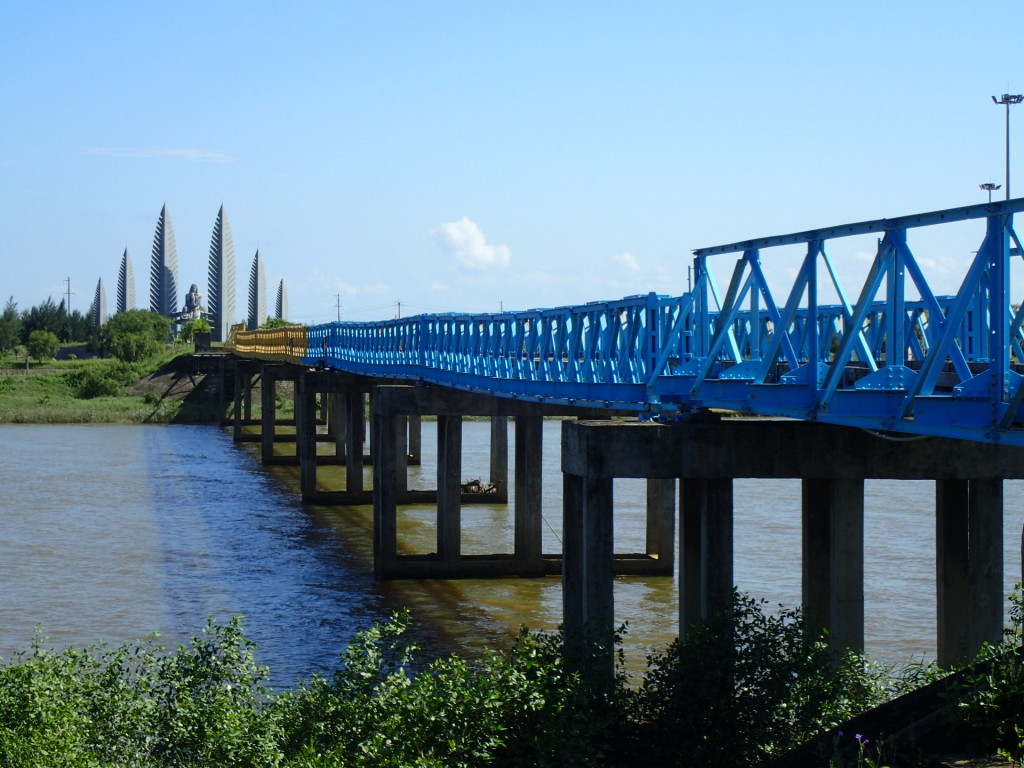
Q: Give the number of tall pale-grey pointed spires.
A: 6